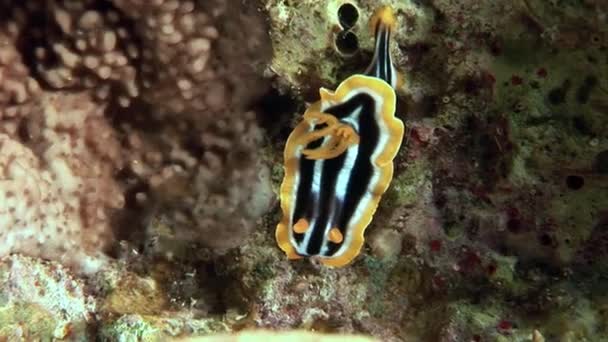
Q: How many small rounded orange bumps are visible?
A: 2